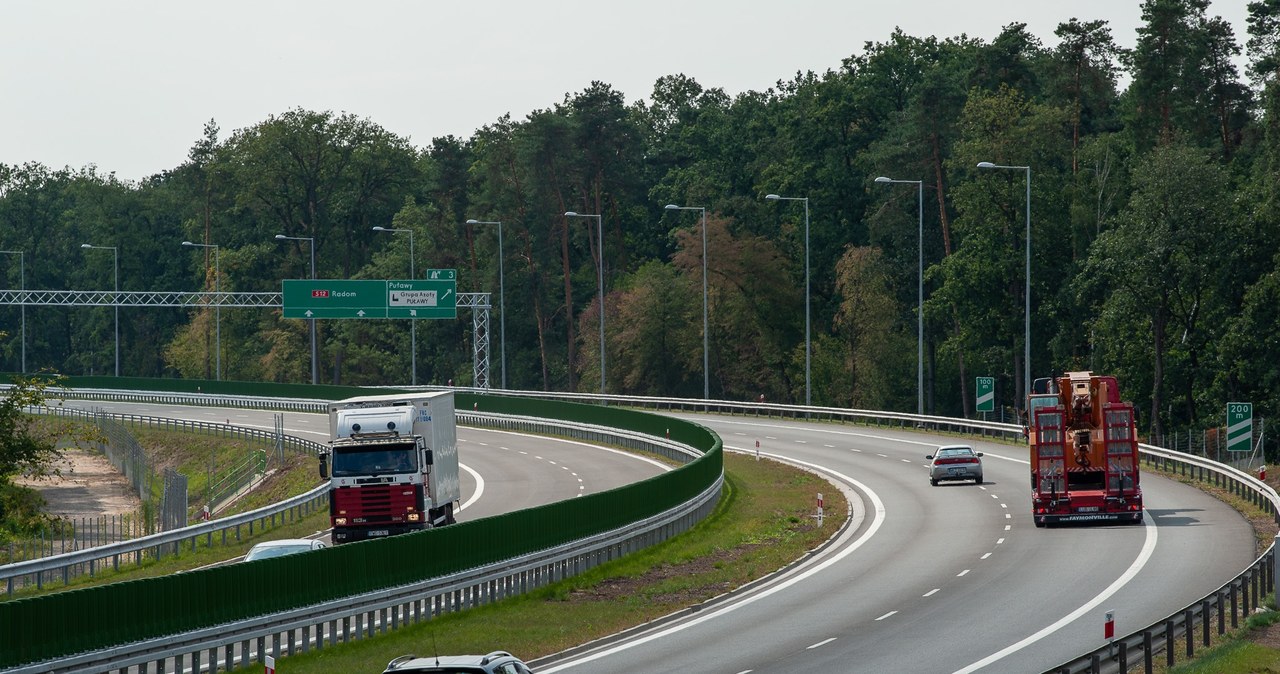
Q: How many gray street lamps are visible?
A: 11